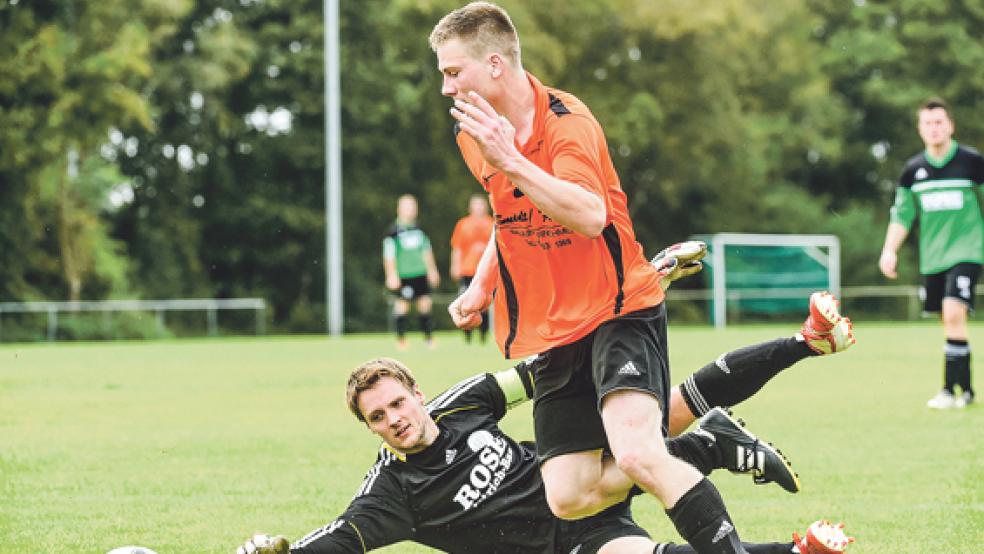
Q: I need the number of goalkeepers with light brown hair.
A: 1